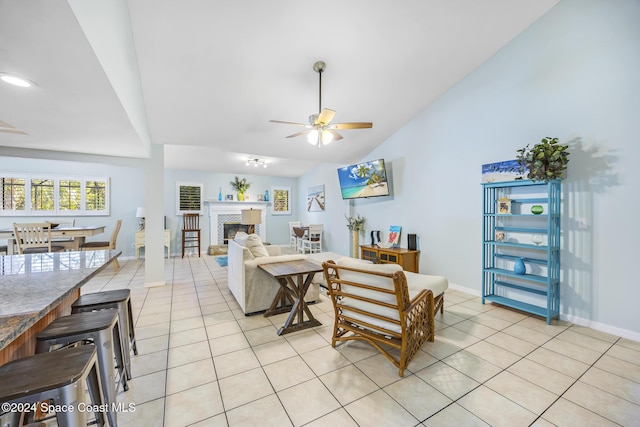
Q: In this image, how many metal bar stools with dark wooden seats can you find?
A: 3